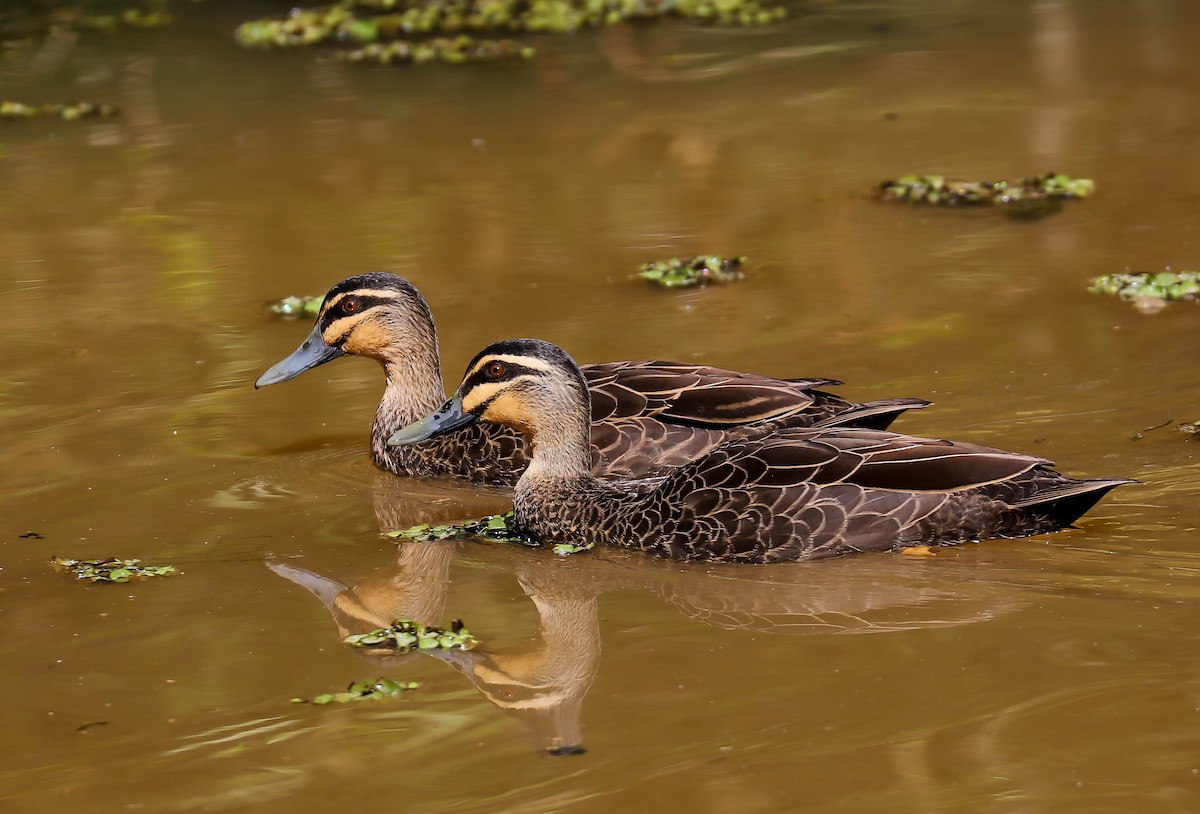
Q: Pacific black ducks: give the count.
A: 2